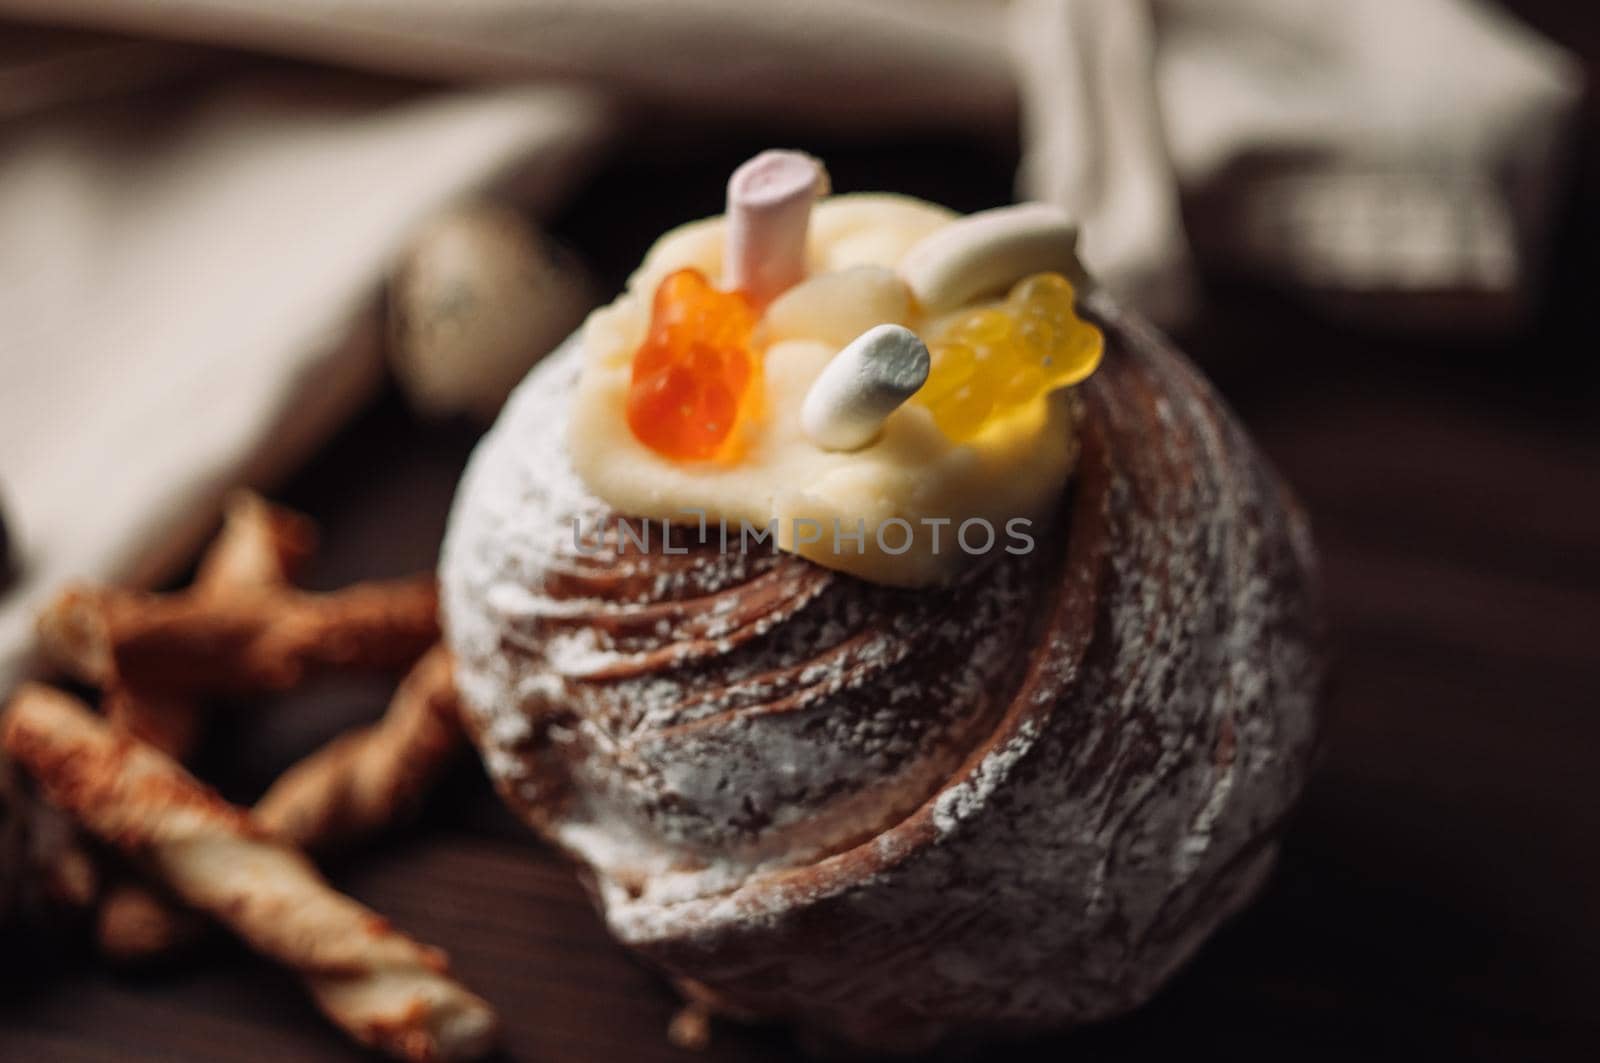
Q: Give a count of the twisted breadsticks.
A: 4